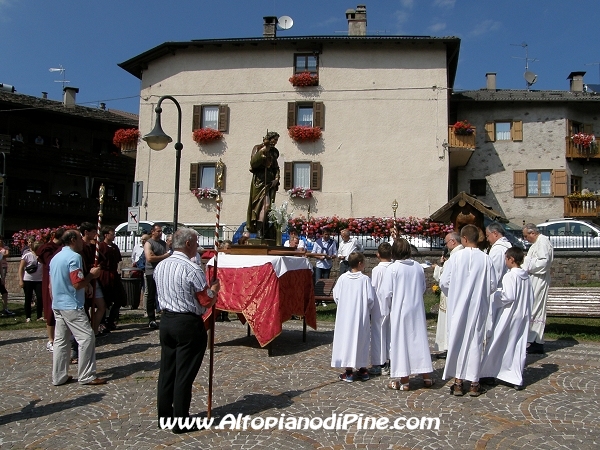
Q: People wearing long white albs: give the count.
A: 8